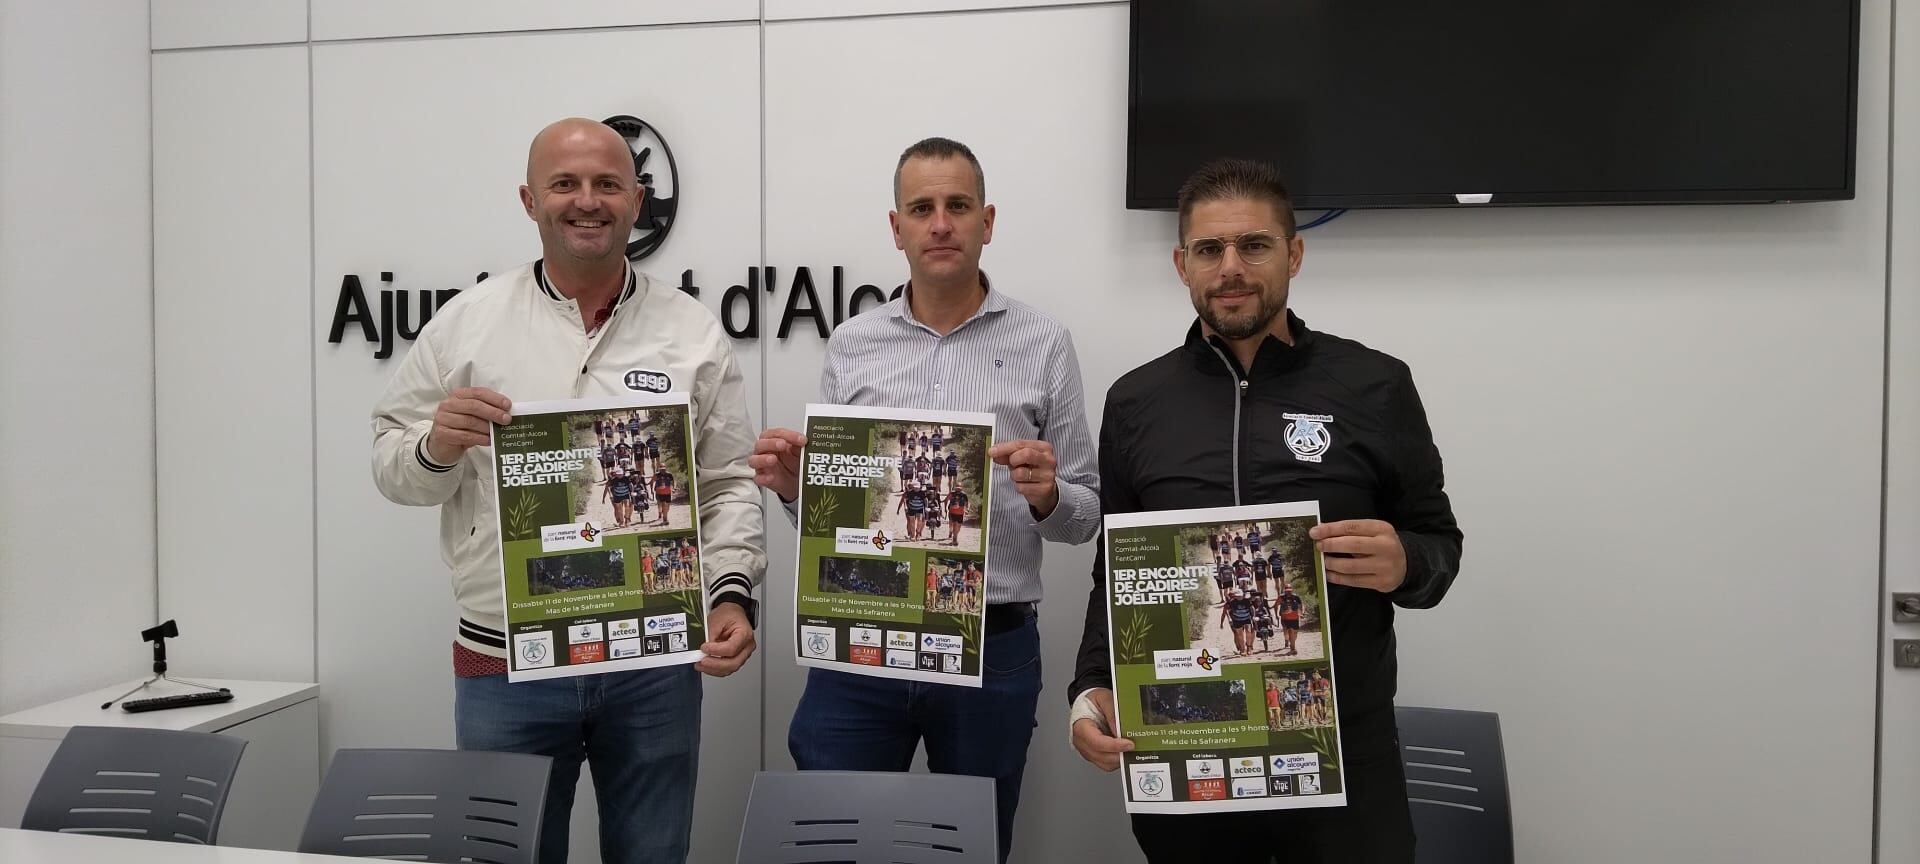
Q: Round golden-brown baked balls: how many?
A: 0